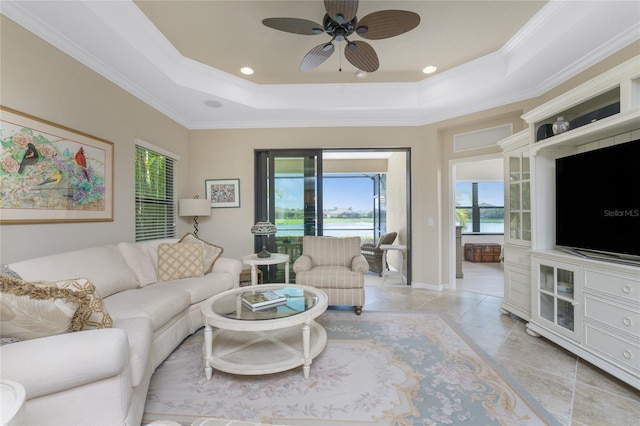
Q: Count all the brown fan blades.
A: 5